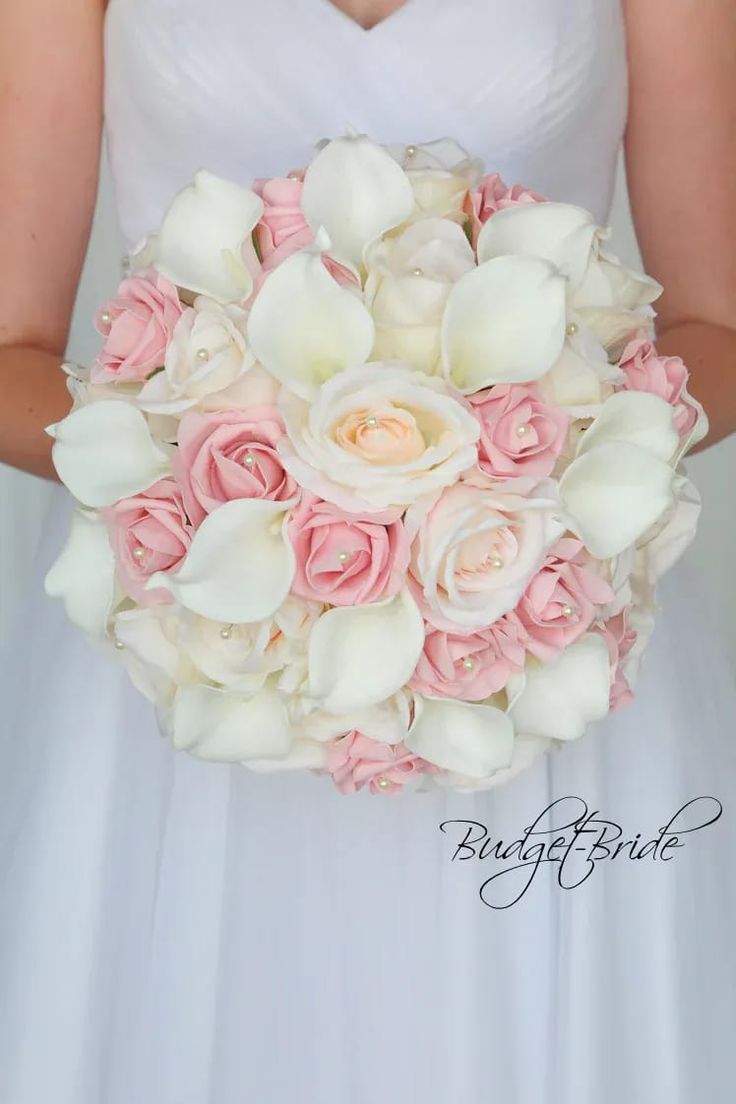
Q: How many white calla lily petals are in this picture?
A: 14